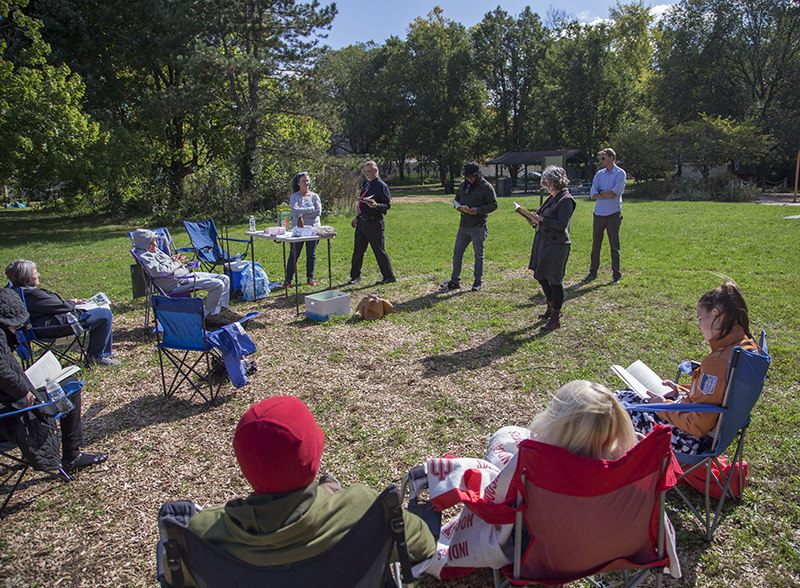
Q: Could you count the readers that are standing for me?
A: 3